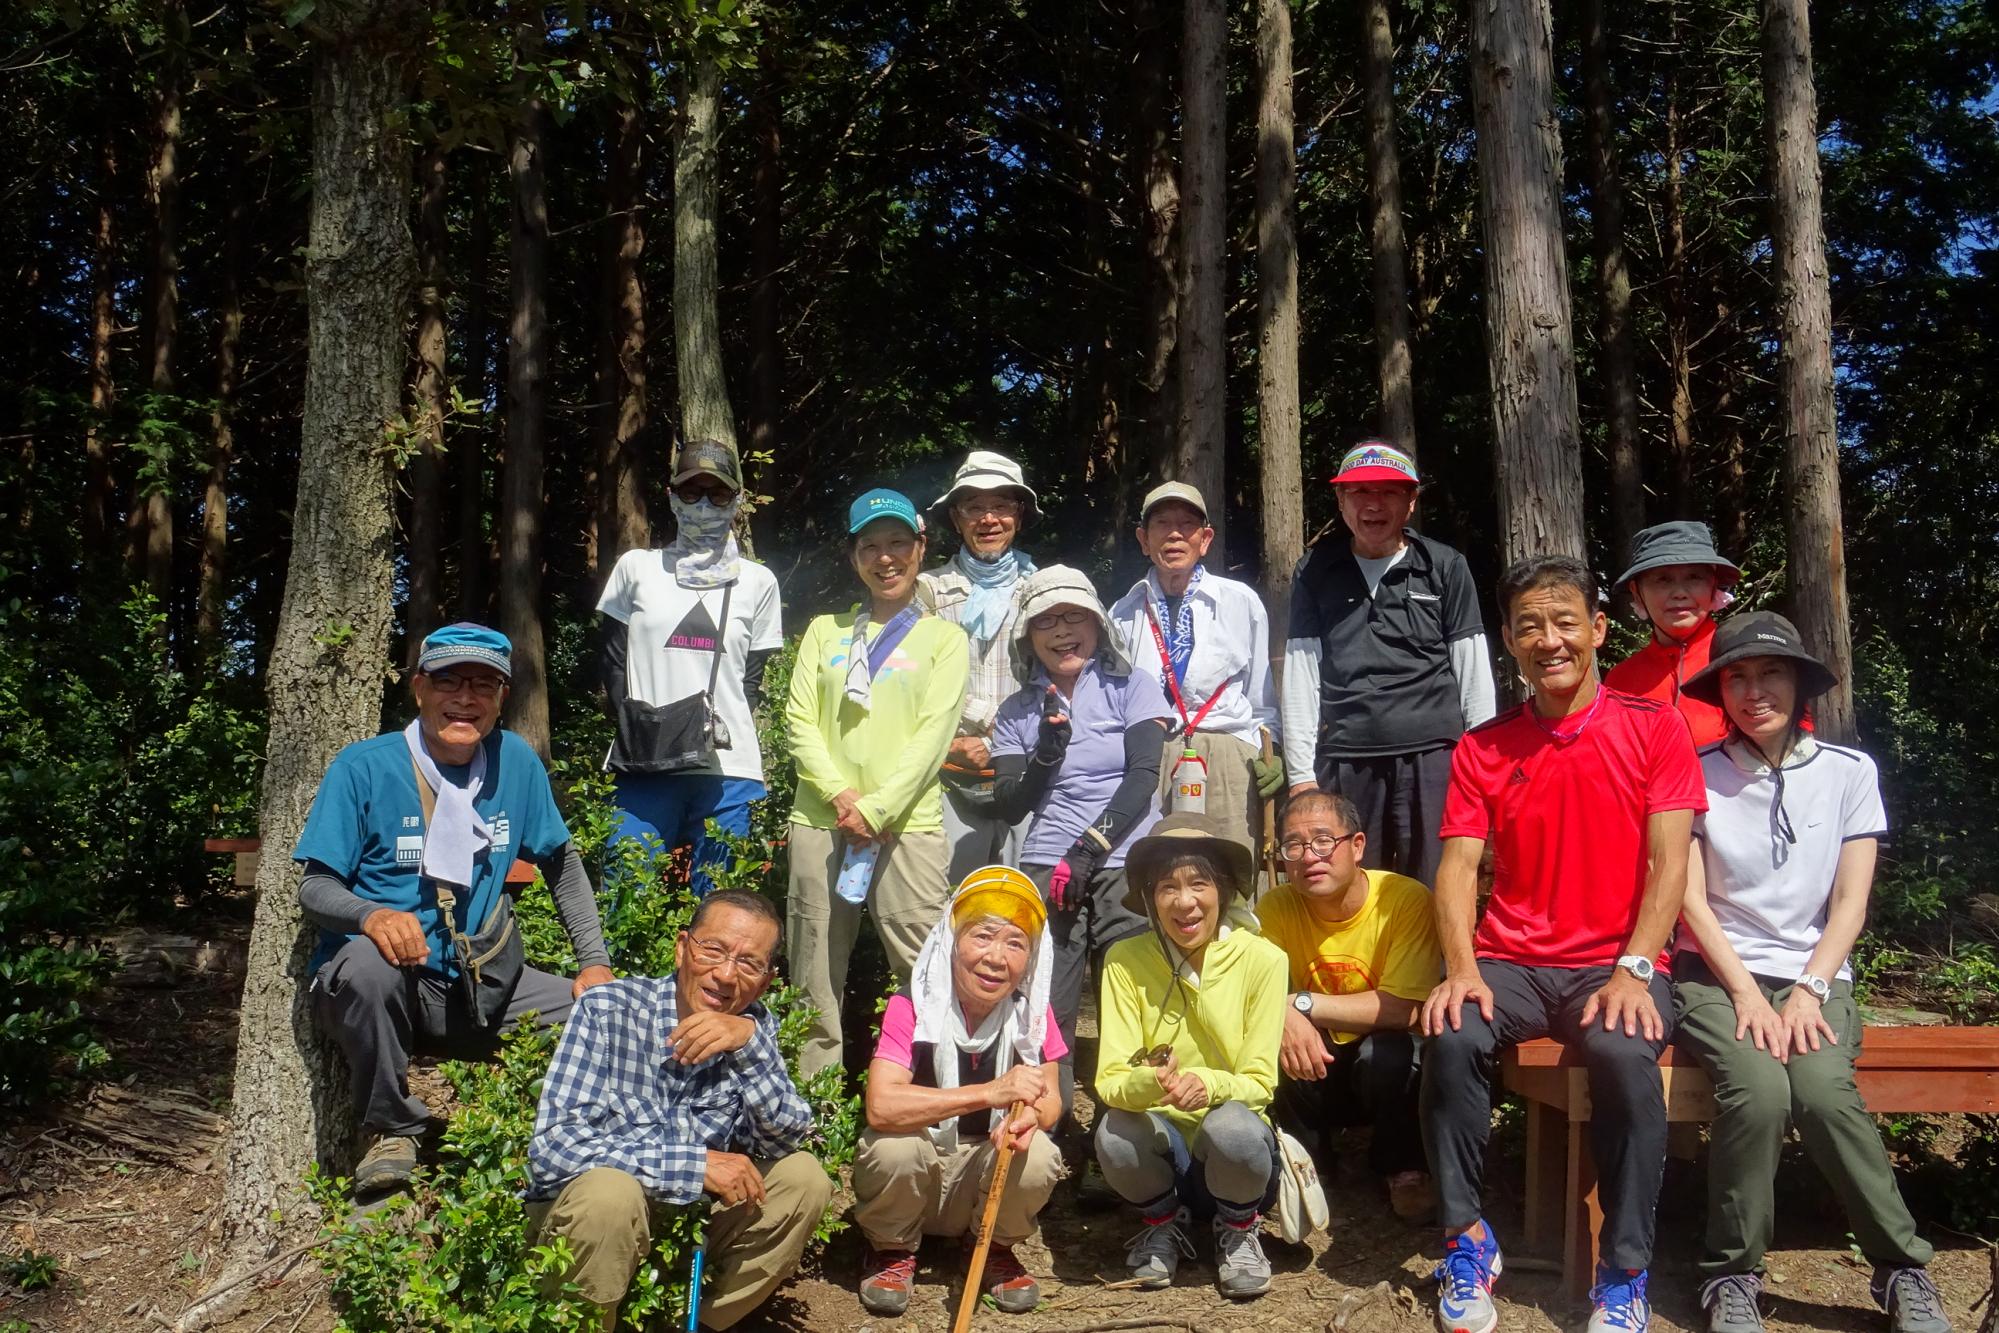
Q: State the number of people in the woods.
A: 14